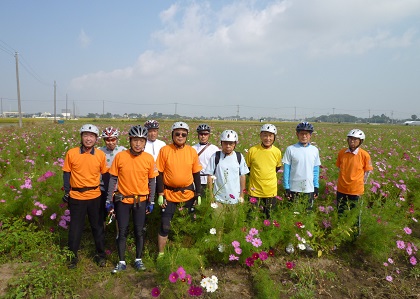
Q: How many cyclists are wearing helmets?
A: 10